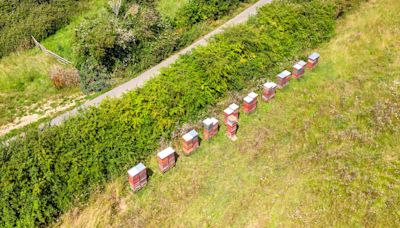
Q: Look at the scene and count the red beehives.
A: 11